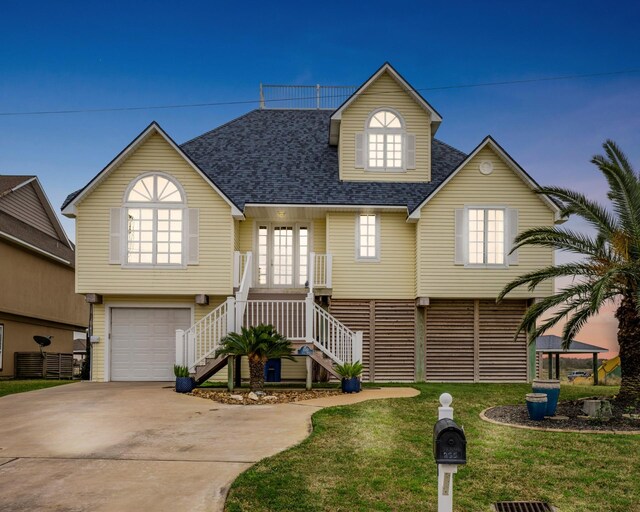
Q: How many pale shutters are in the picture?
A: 6